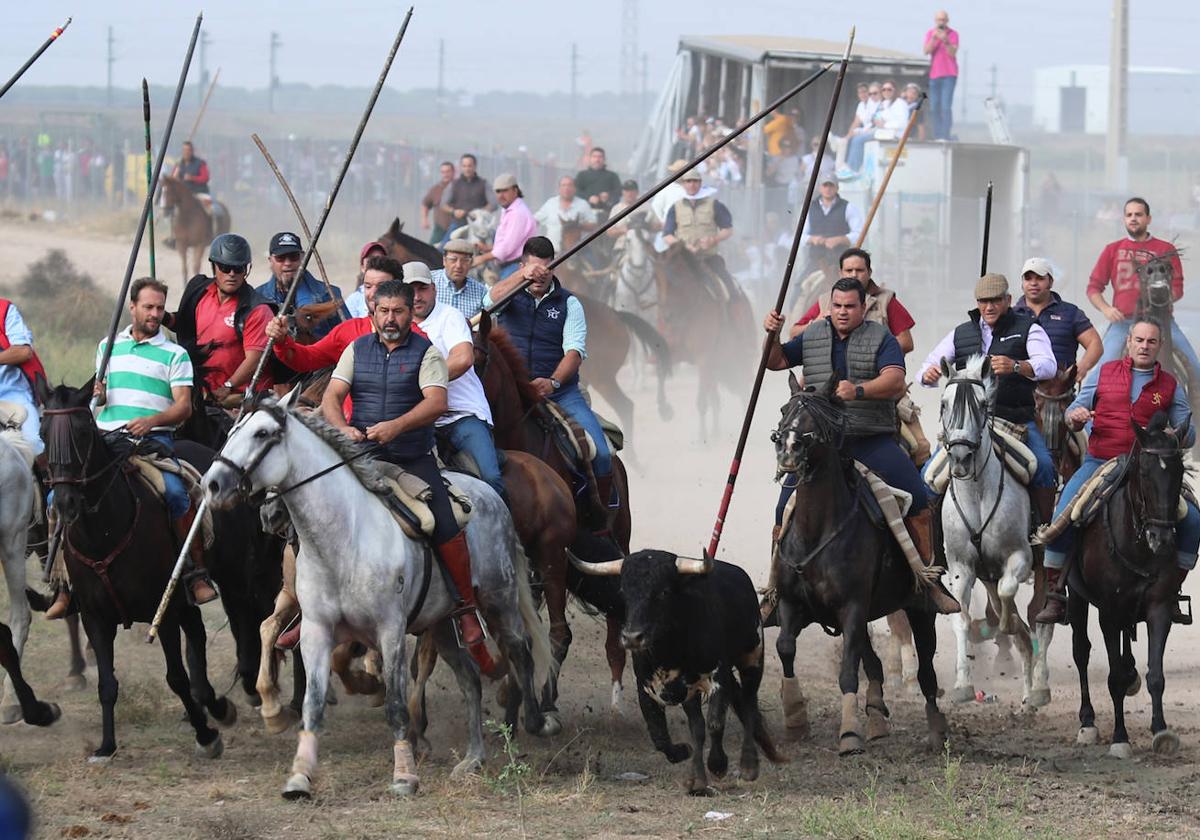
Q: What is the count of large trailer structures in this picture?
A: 2